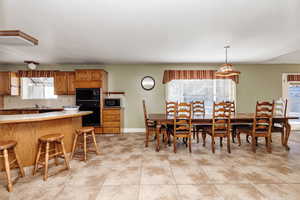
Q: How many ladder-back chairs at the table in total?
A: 8